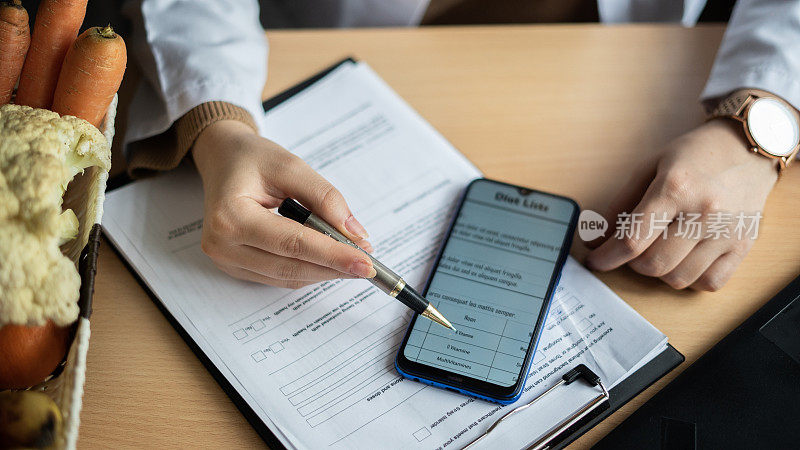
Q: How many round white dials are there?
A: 1